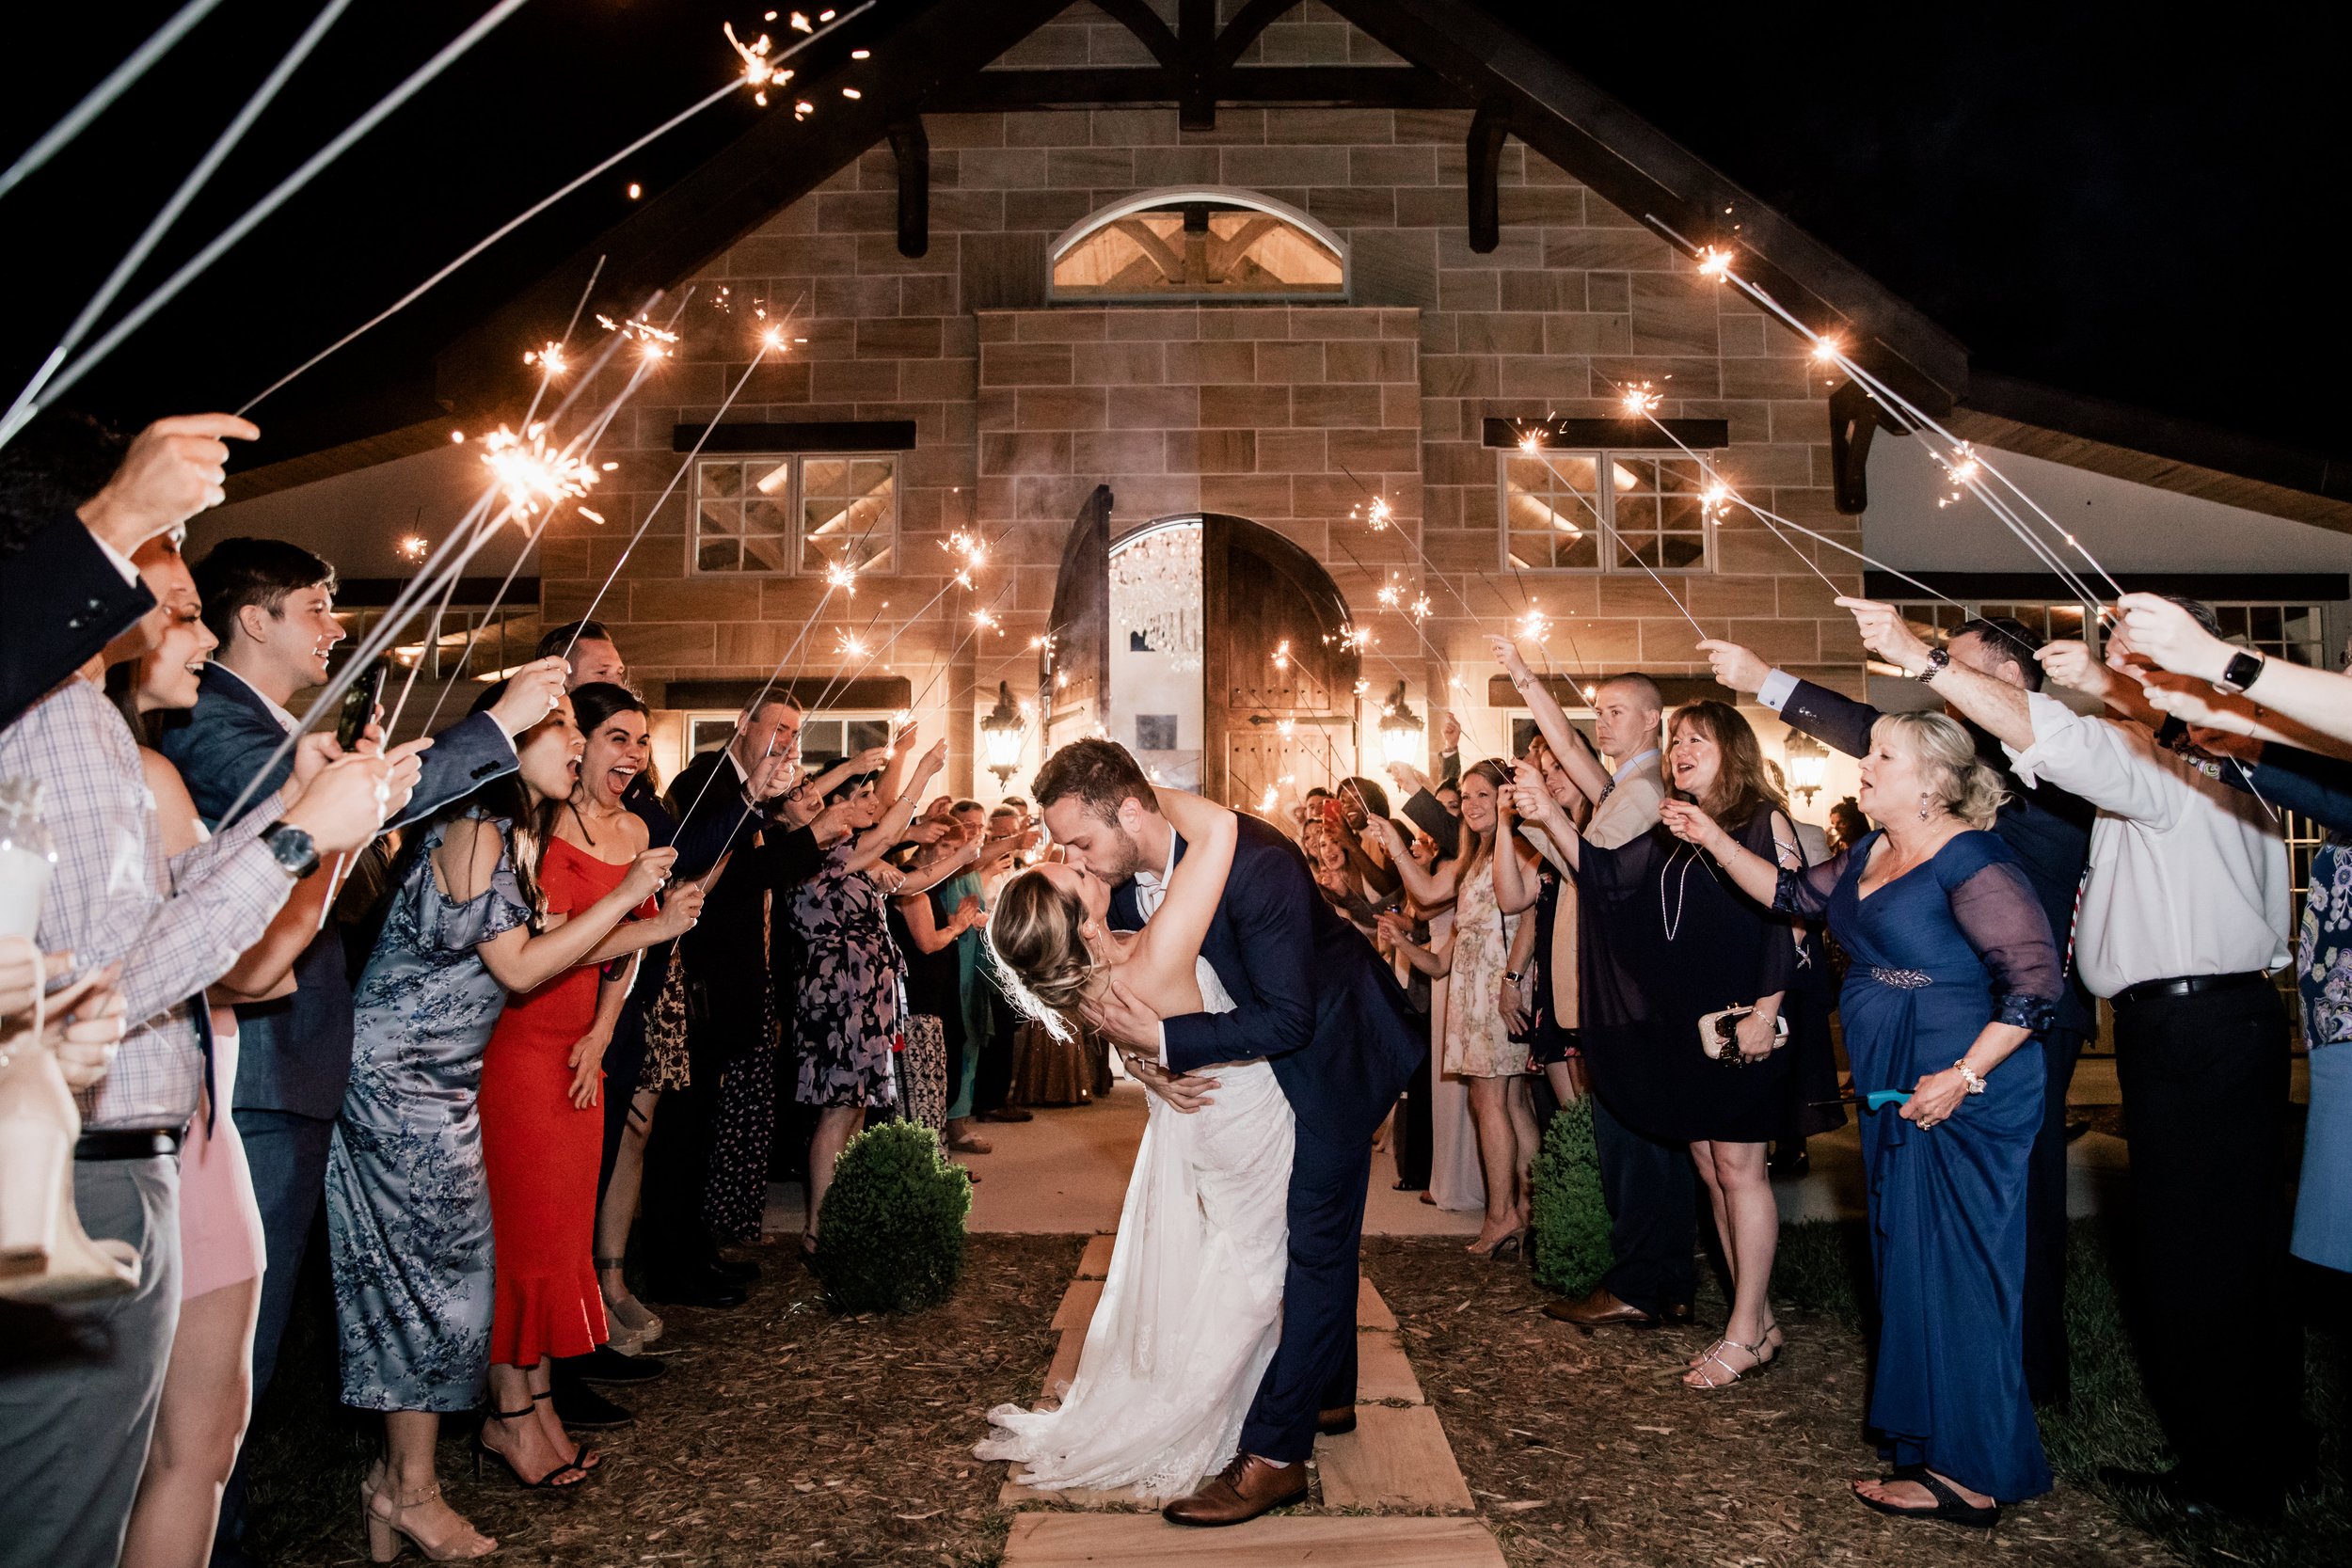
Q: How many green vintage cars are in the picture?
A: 0